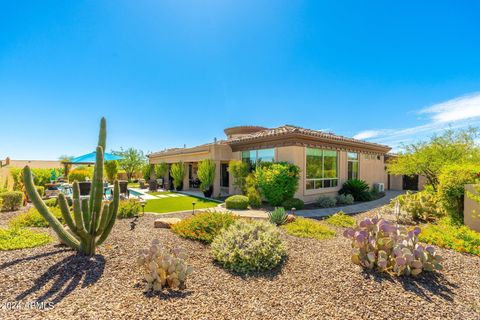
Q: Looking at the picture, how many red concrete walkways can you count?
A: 0